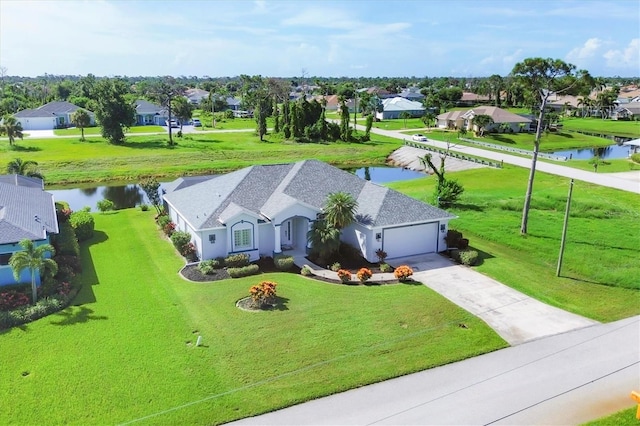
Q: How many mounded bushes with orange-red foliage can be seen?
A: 4